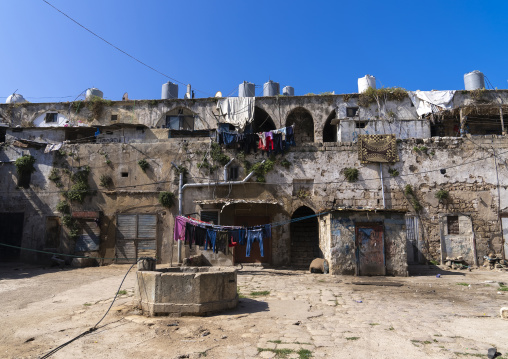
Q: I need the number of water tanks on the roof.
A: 8